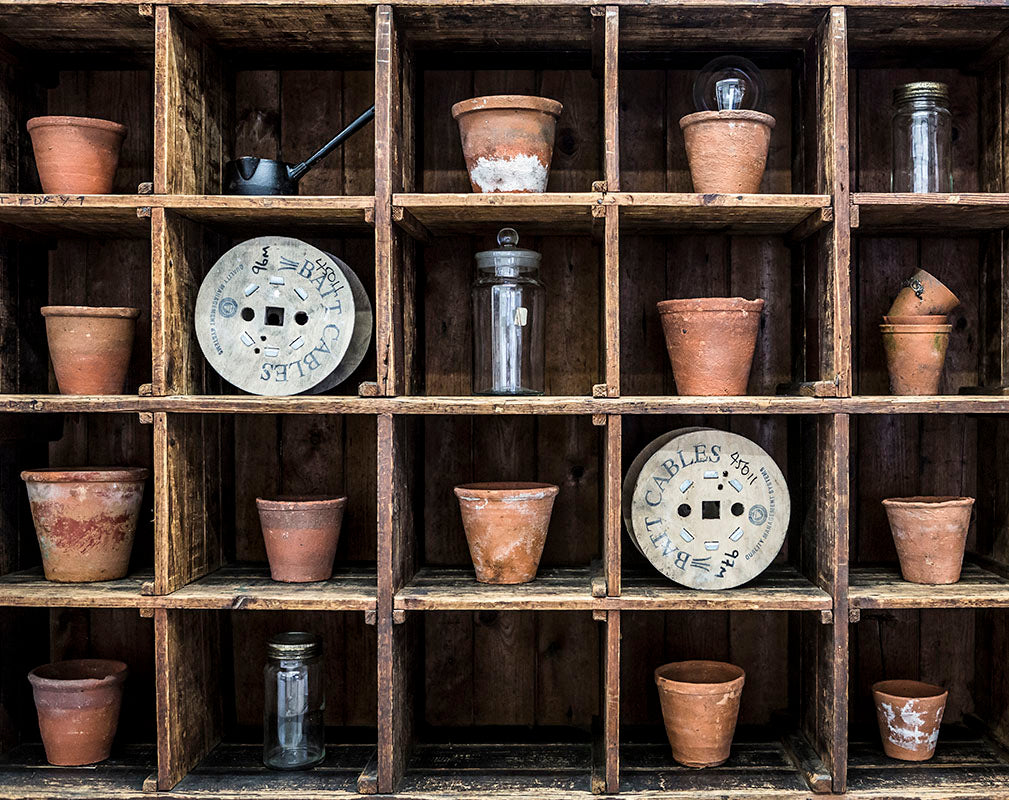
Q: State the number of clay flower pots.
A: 15